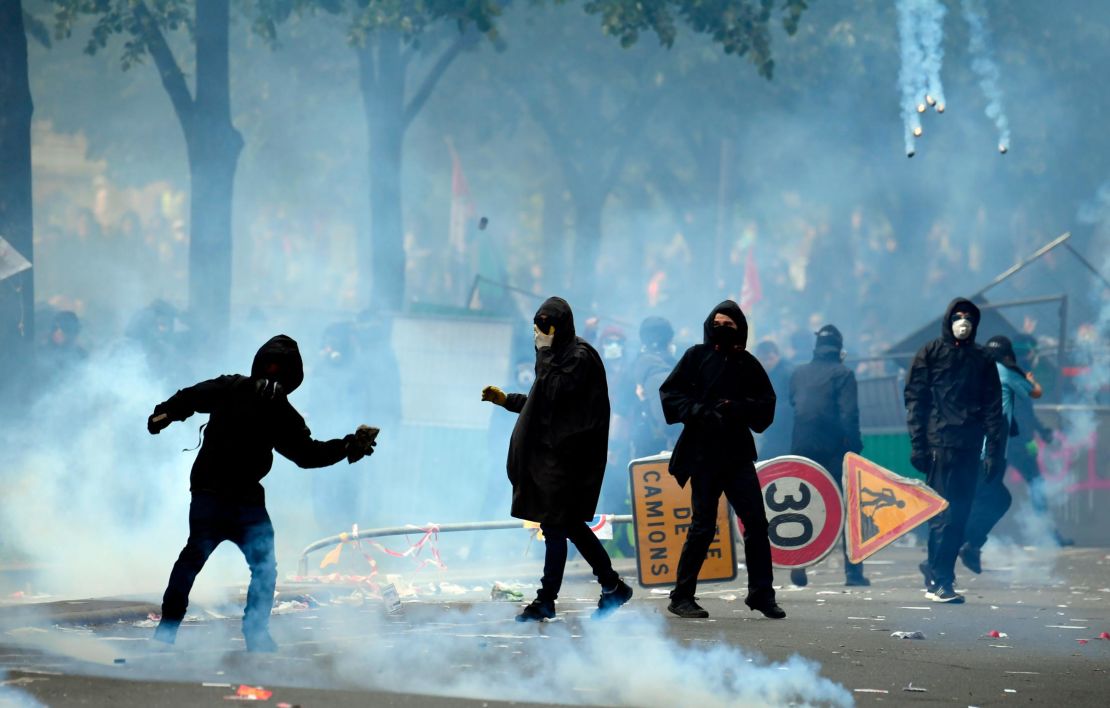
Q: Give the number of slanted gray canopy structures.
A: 1